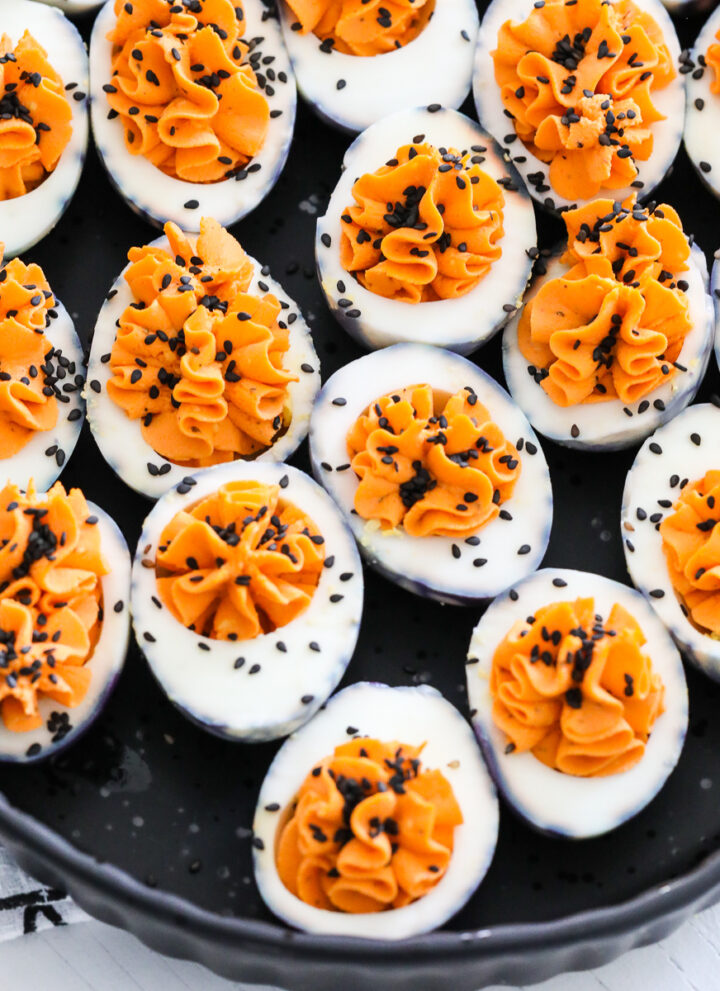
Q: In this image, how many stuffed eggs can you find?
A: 15